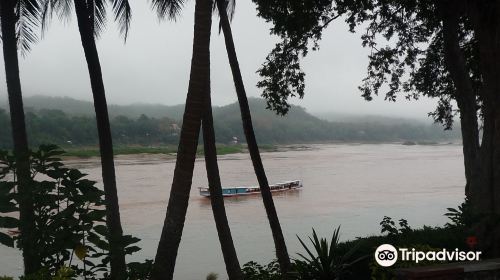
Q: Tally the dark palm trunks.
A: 5